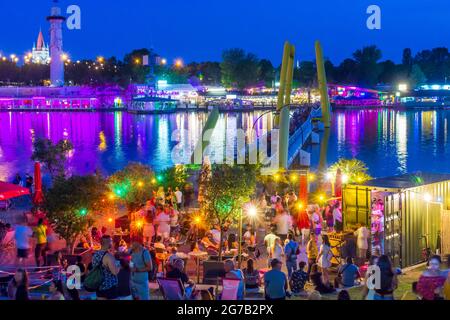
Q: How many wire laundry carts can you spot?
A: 0